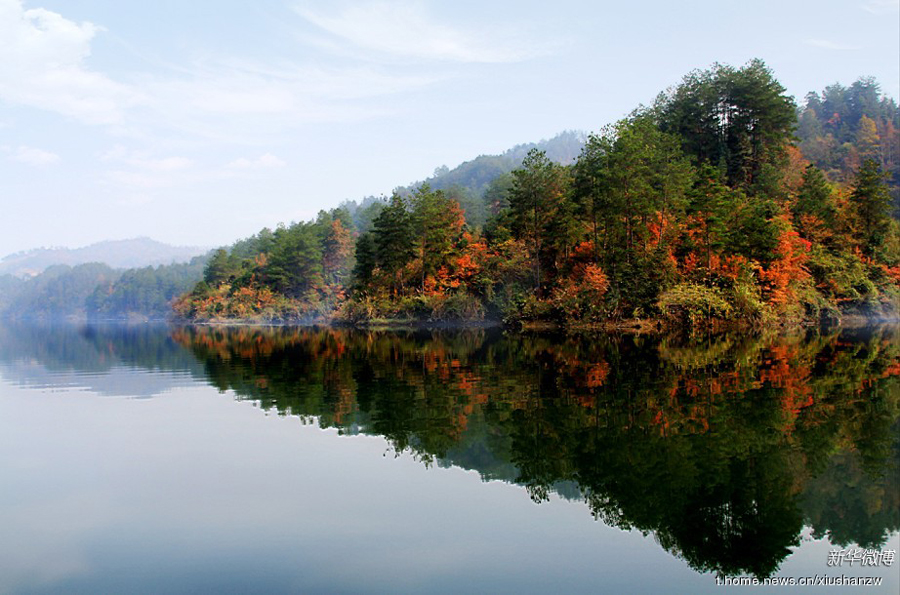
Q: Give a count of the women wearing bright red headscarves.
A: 0